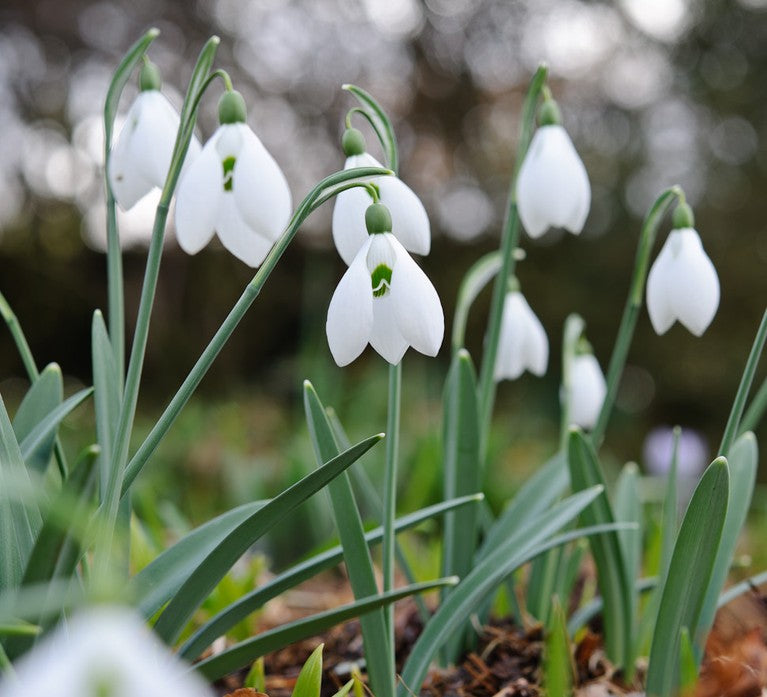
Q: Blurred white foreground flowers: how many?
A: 1